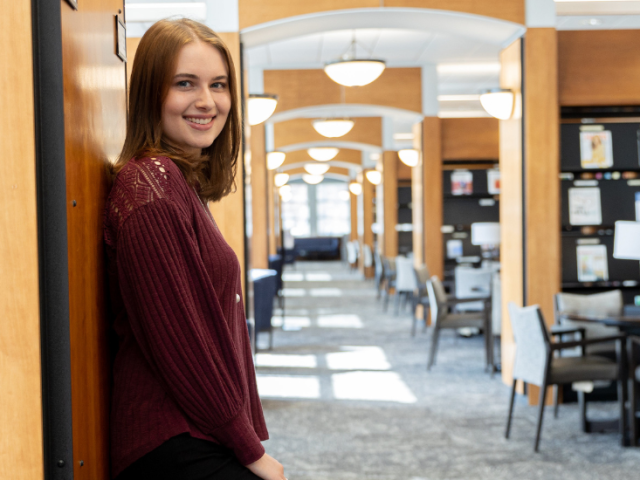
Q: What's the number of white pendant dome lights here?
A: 5